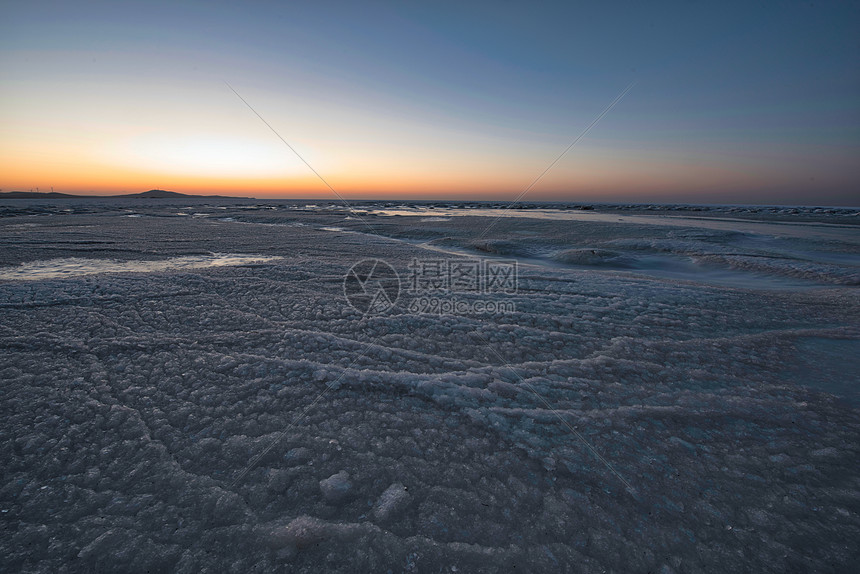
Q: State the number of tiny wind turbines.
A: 3